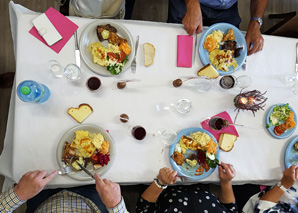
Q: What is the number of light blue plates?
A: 4